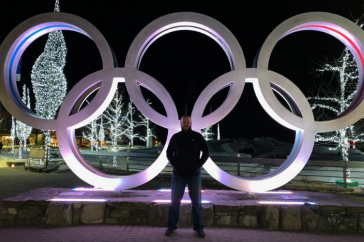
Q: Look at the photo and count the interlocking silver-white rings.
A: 5